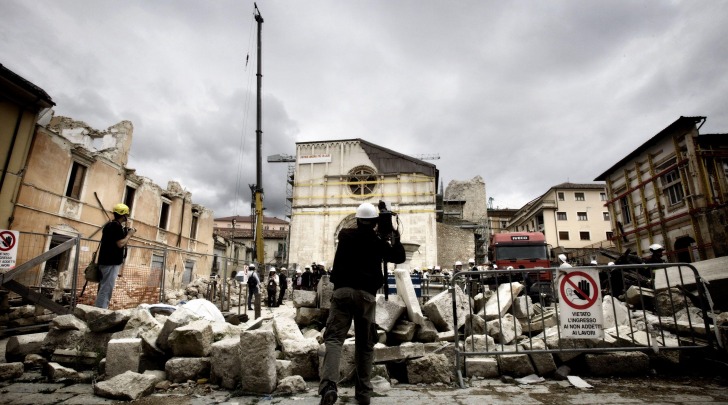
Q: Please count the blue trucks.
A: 0